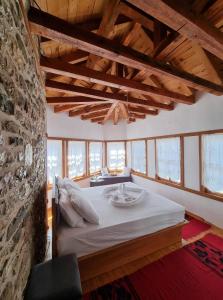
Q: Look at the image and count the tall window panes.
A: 7